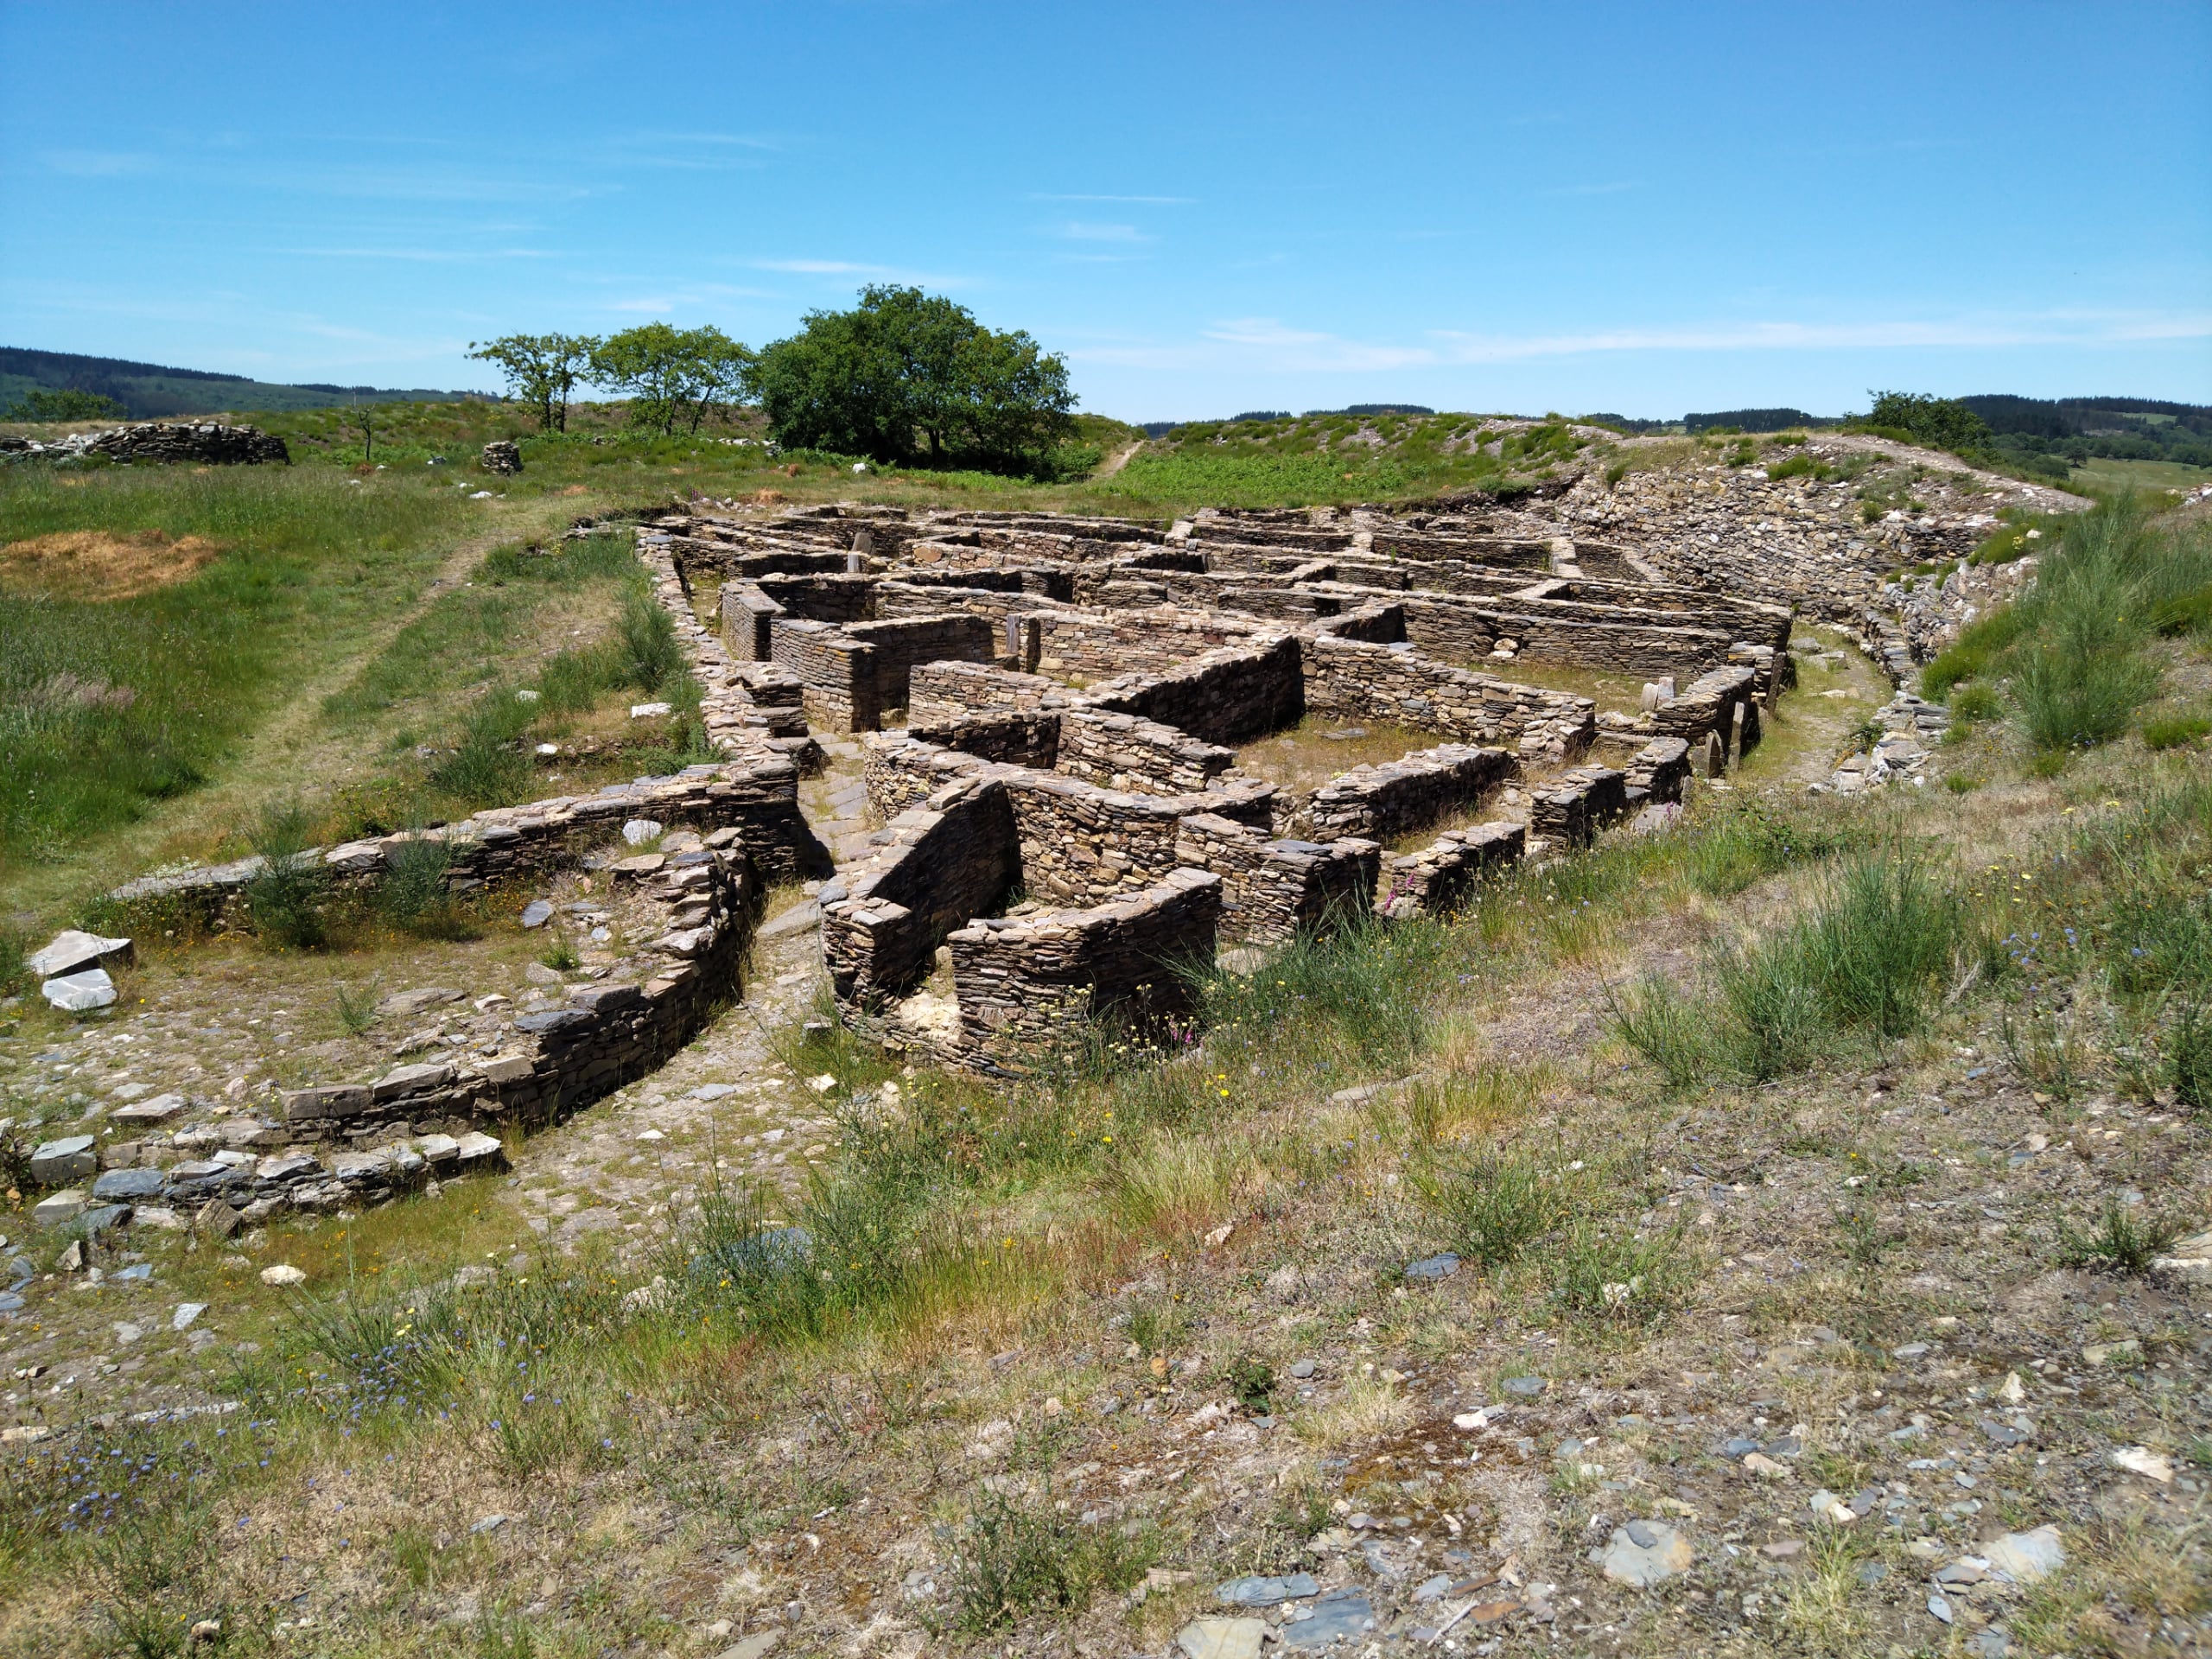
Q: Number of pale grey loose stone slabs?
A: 2